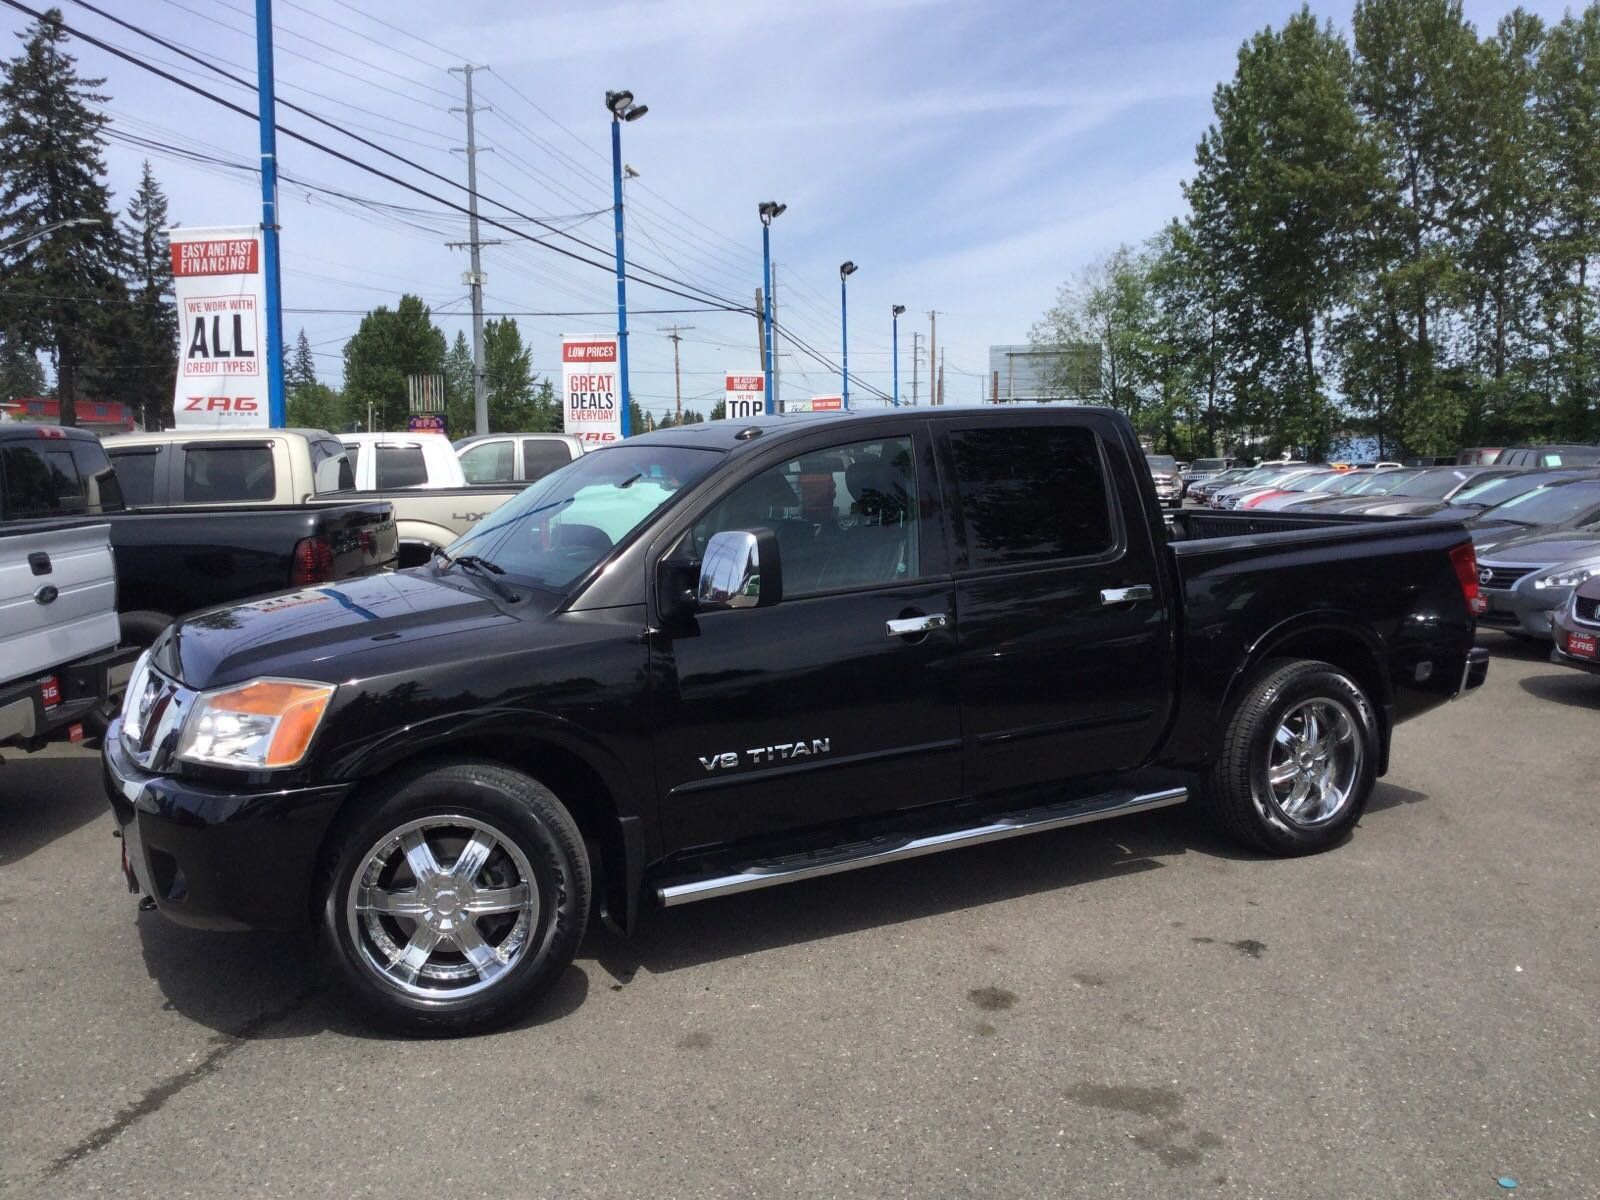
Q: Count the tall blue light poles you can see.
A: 5